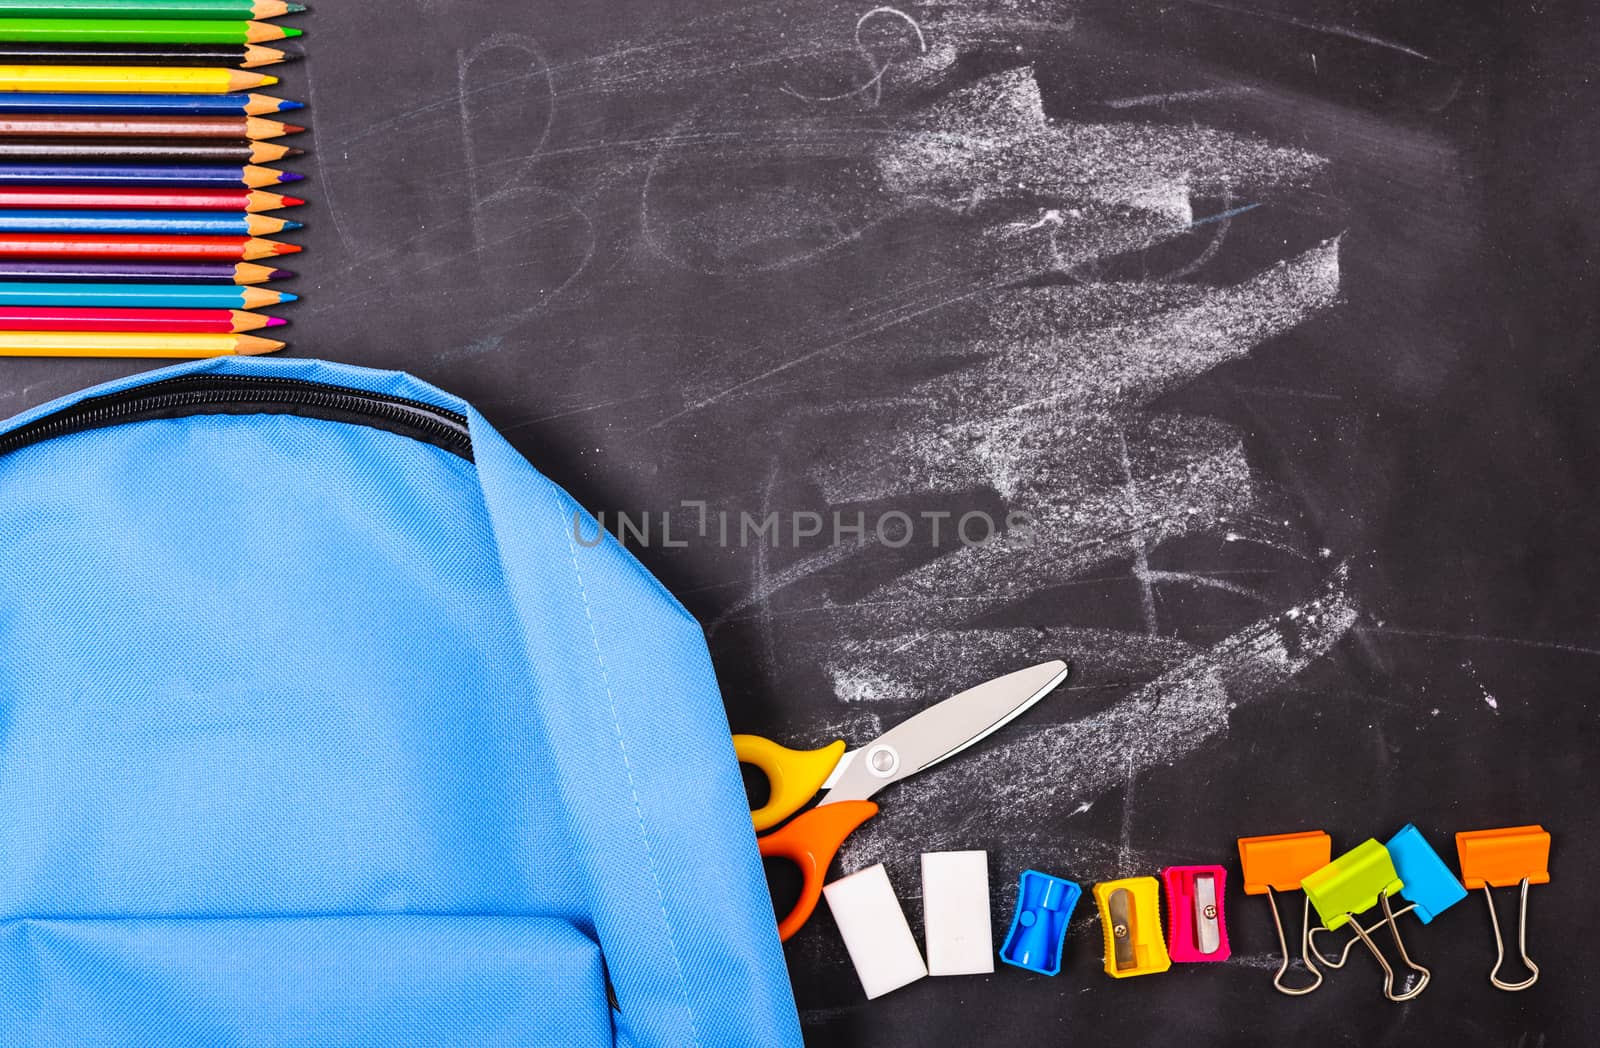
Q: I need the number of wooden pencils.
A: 15